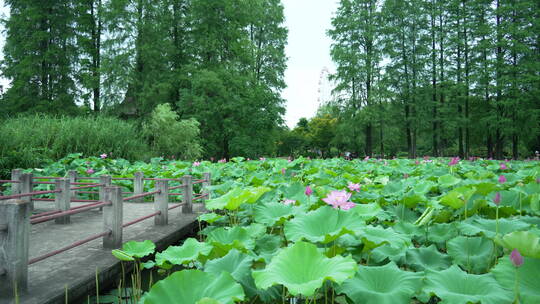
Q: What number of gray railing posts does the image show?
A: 11